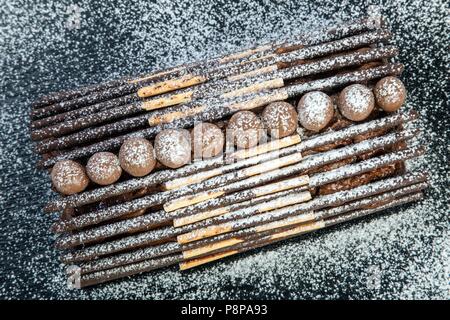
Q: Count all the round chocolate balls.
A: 10